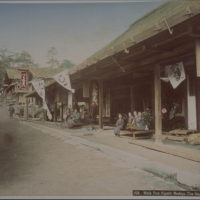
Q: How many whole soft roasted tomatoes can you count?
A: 0